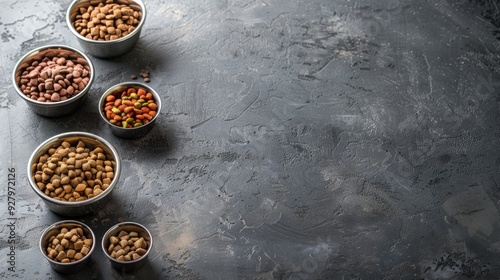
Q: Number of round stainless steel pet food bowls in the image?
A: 6